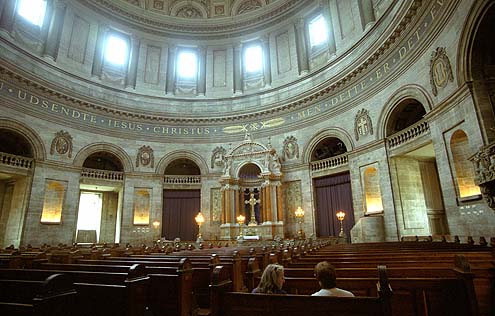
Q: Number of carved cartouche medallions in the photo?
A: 6